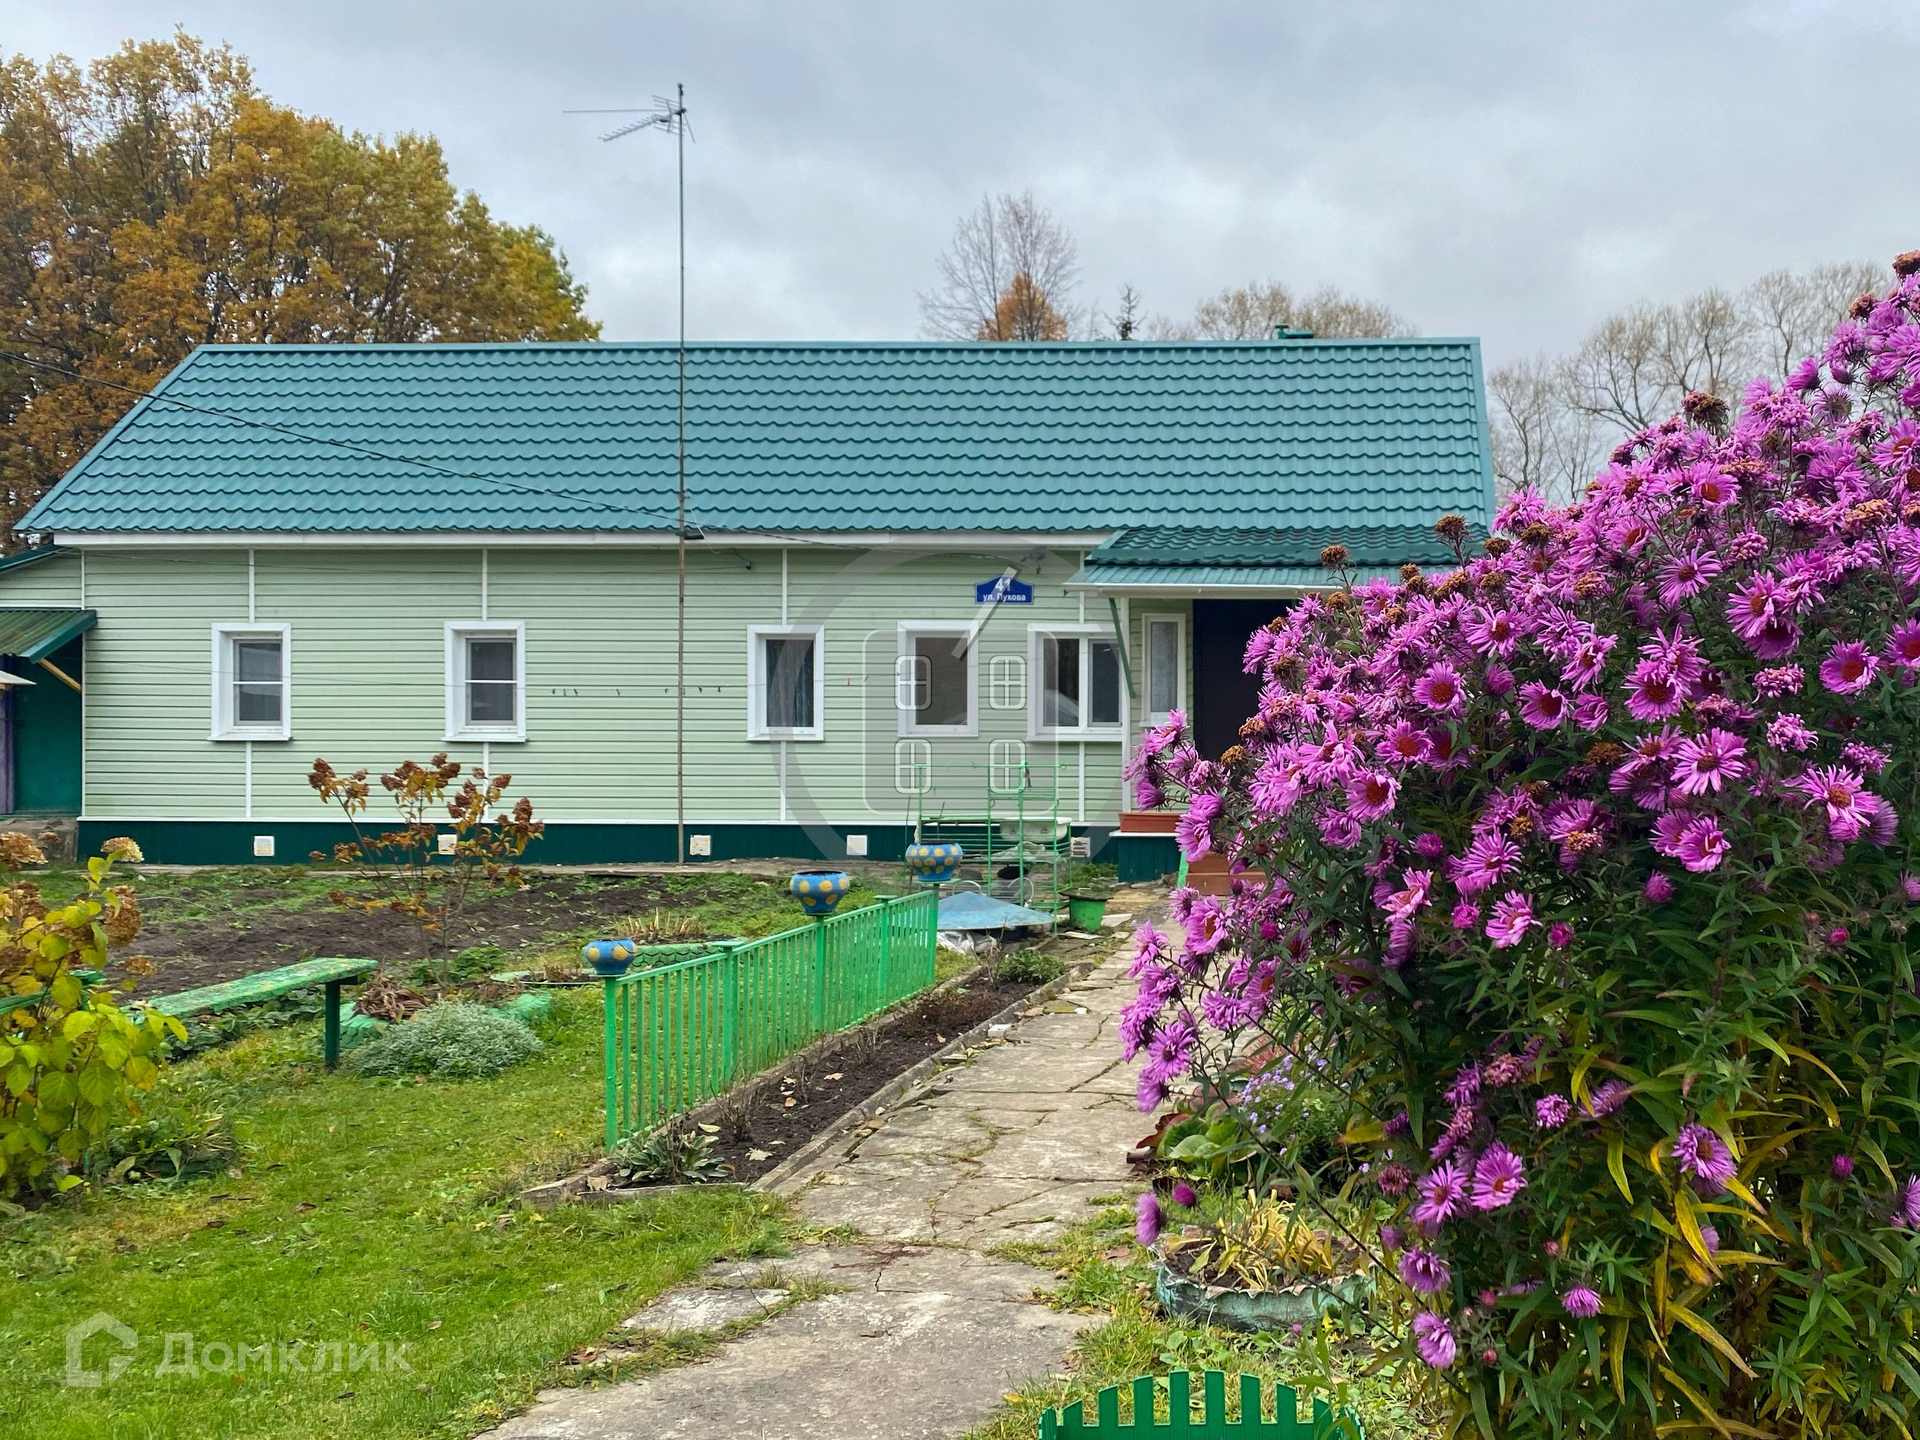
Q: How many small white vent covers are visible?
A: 5